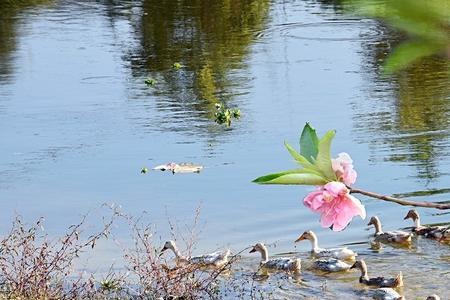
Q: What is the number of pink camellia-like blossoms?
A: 2